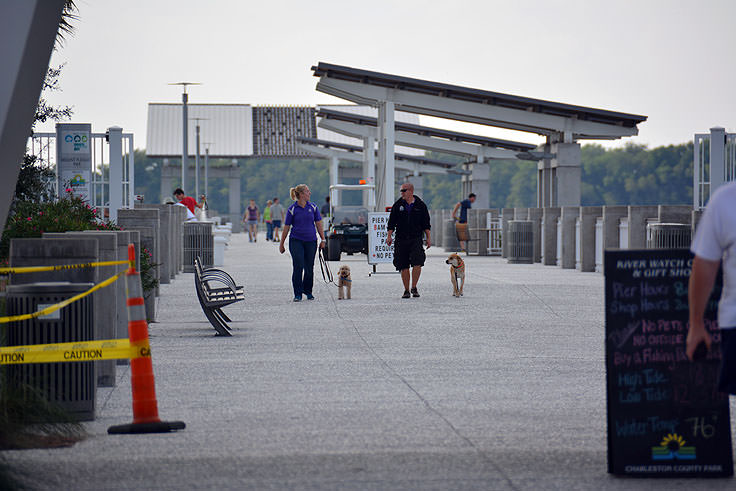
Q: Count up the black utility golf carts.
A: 1